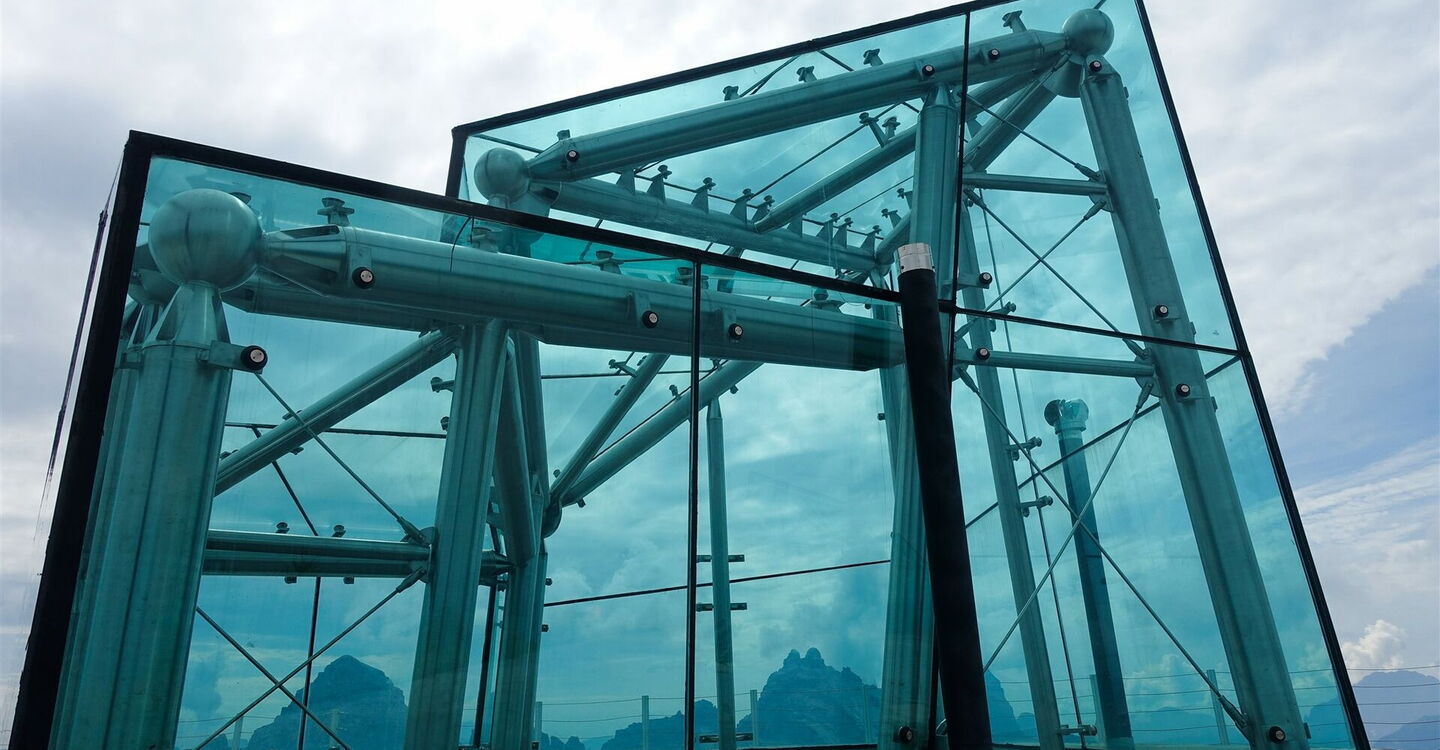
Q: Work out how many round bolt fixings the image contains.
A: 14